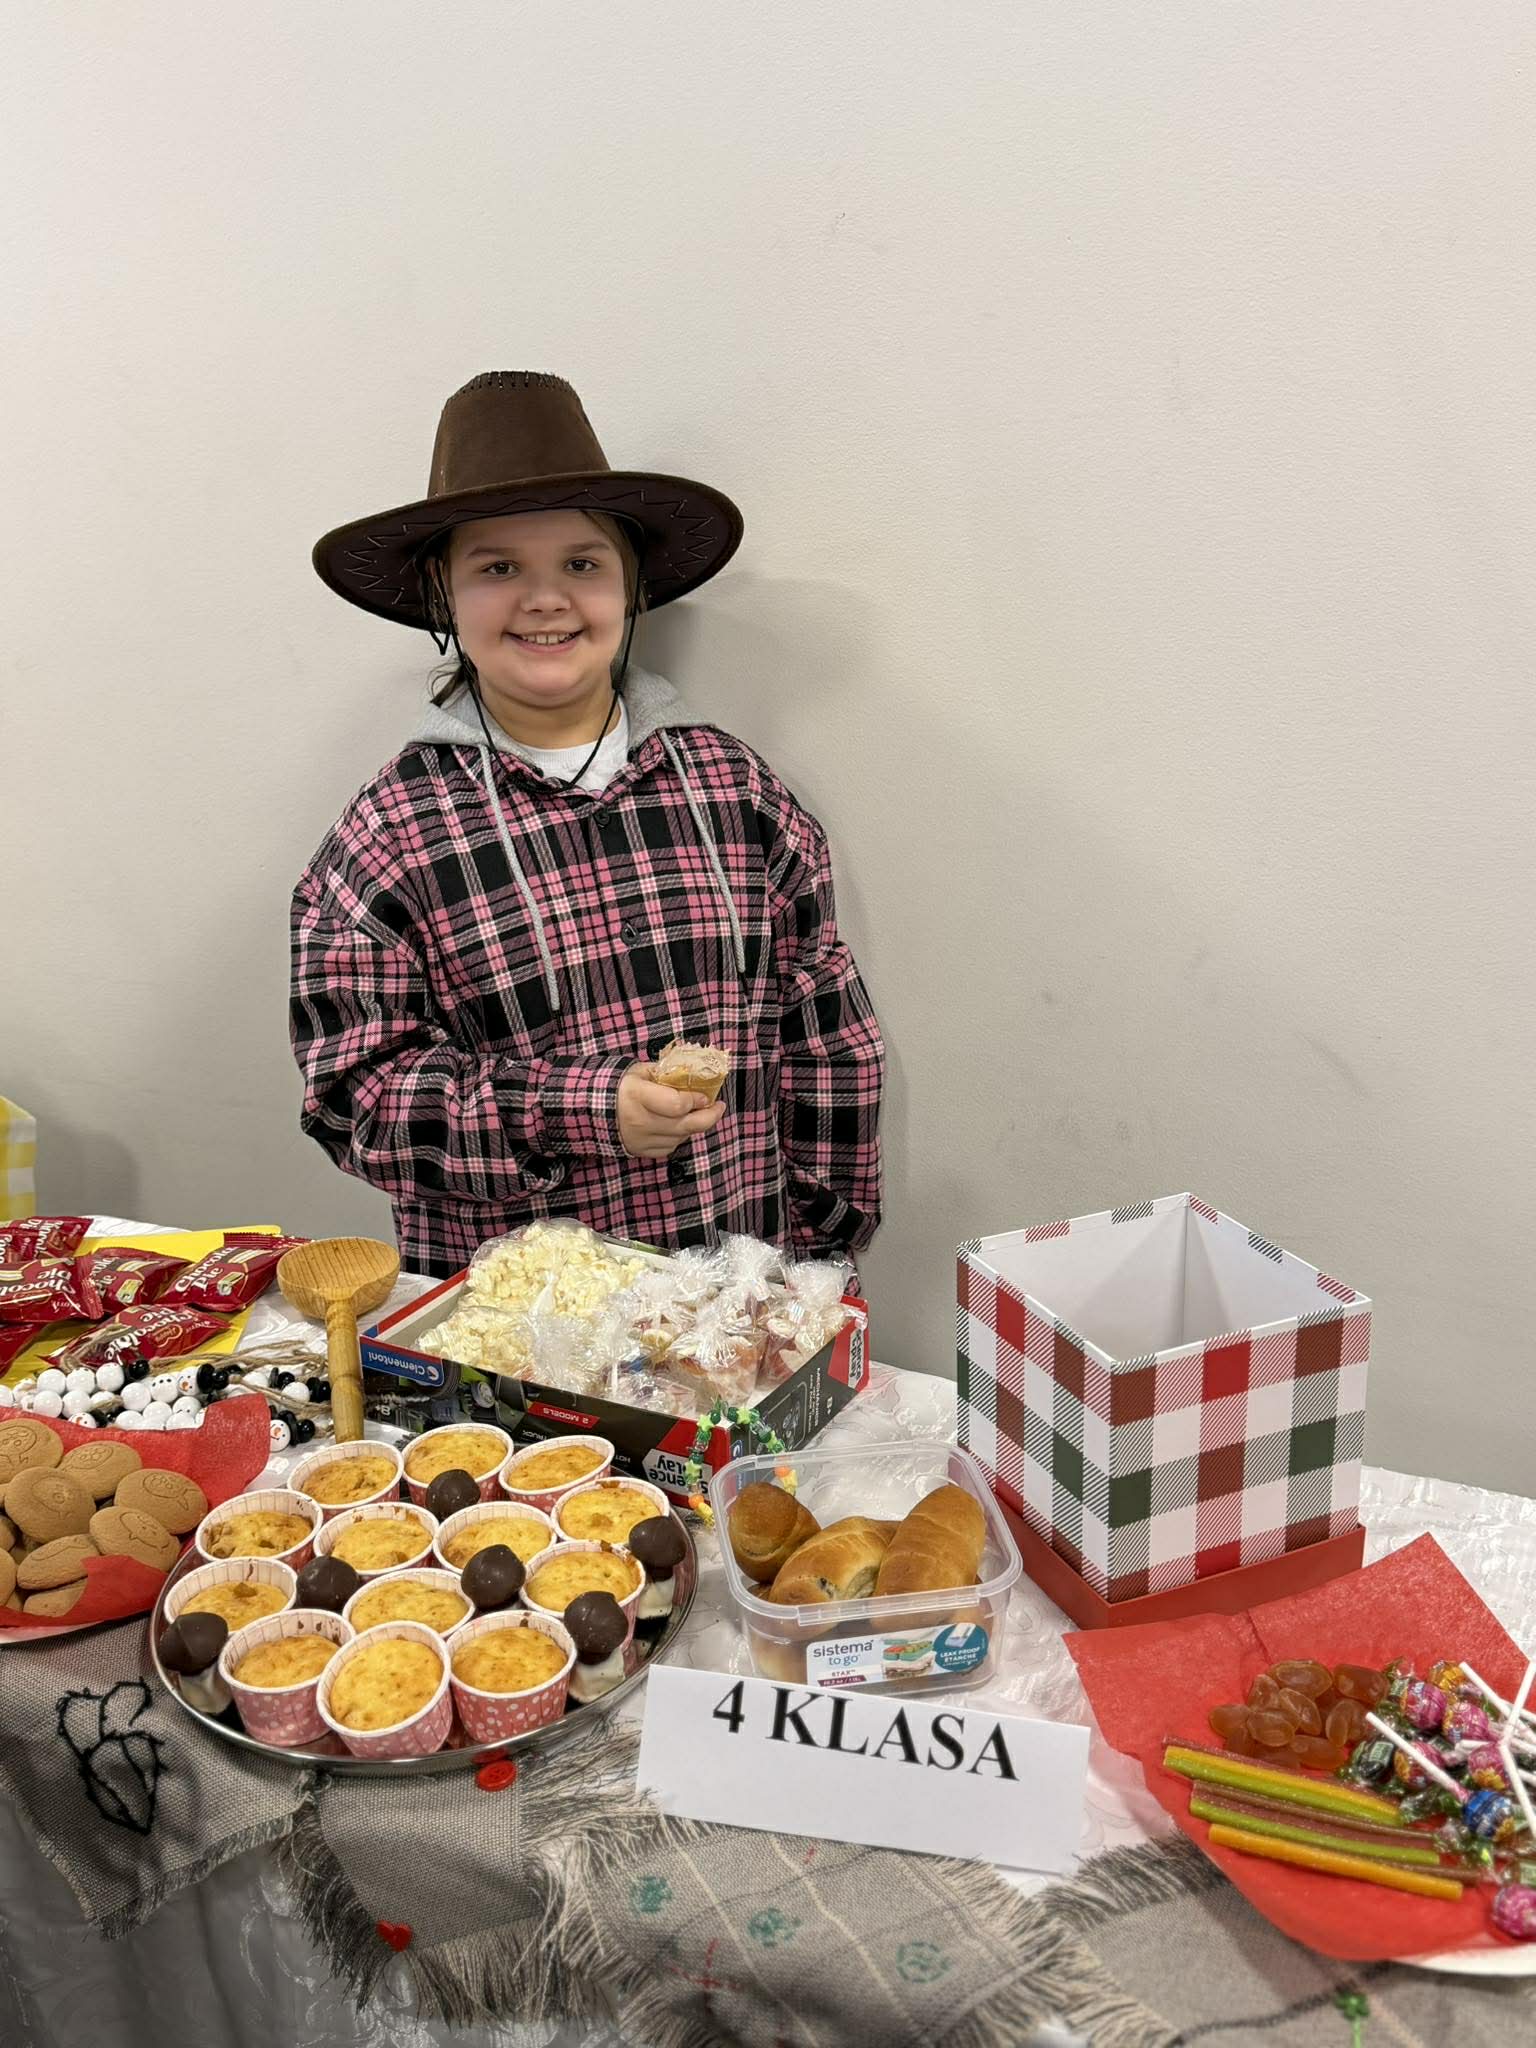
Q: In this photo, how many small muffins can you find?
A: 13